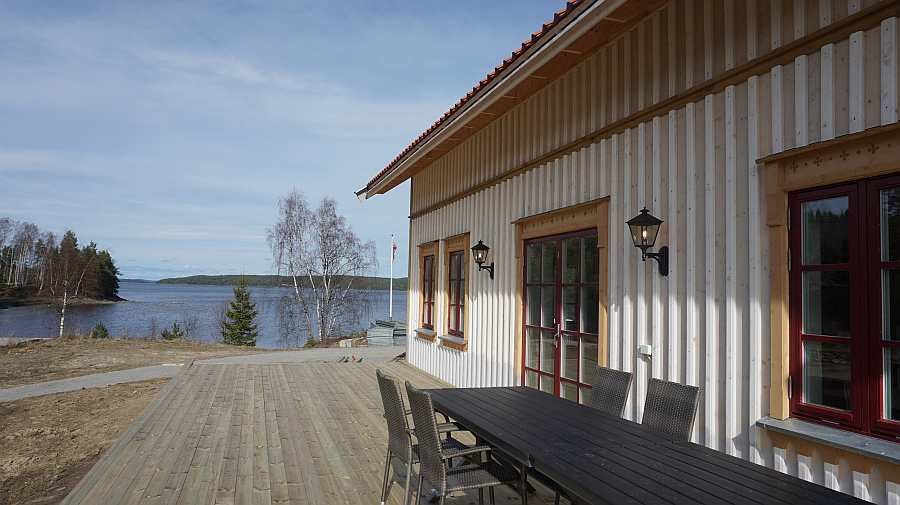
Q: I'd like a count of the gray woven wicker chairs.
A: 4